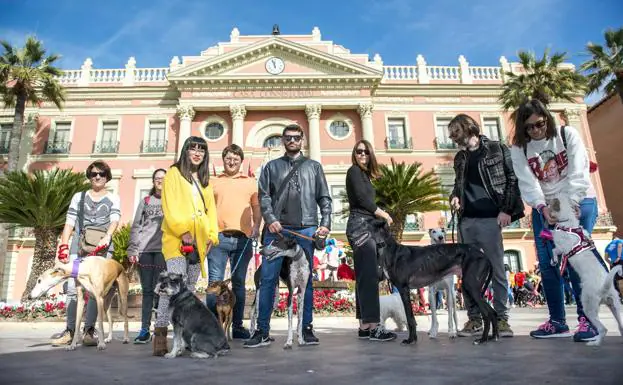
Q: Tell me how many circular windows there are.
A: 2